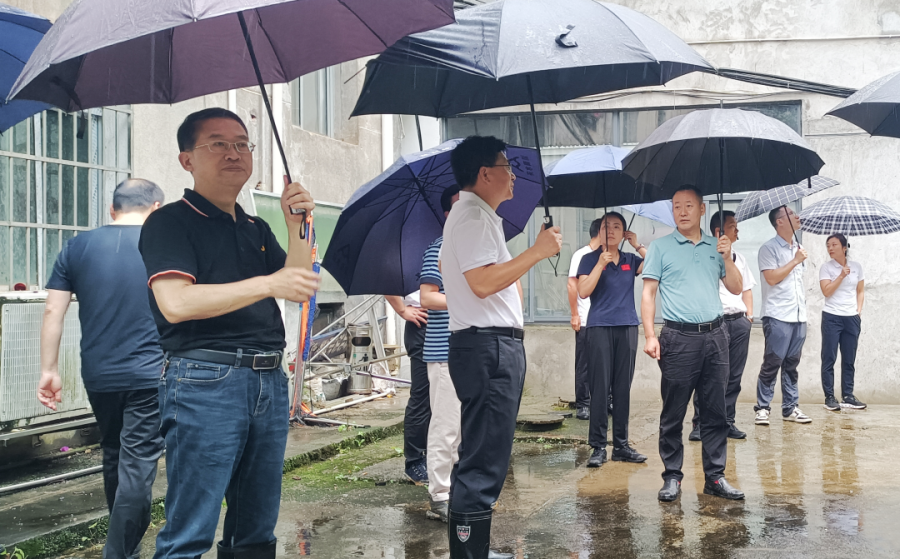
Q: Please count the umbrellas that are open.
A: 10